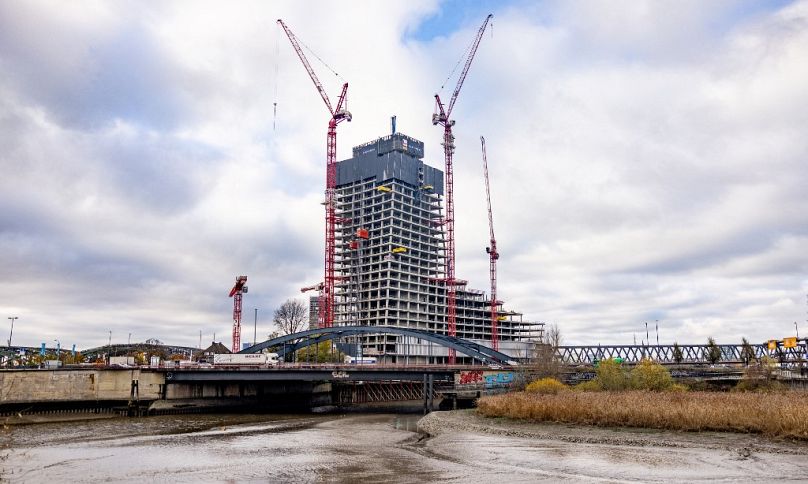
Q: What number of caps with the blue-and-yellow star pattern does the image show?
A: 0